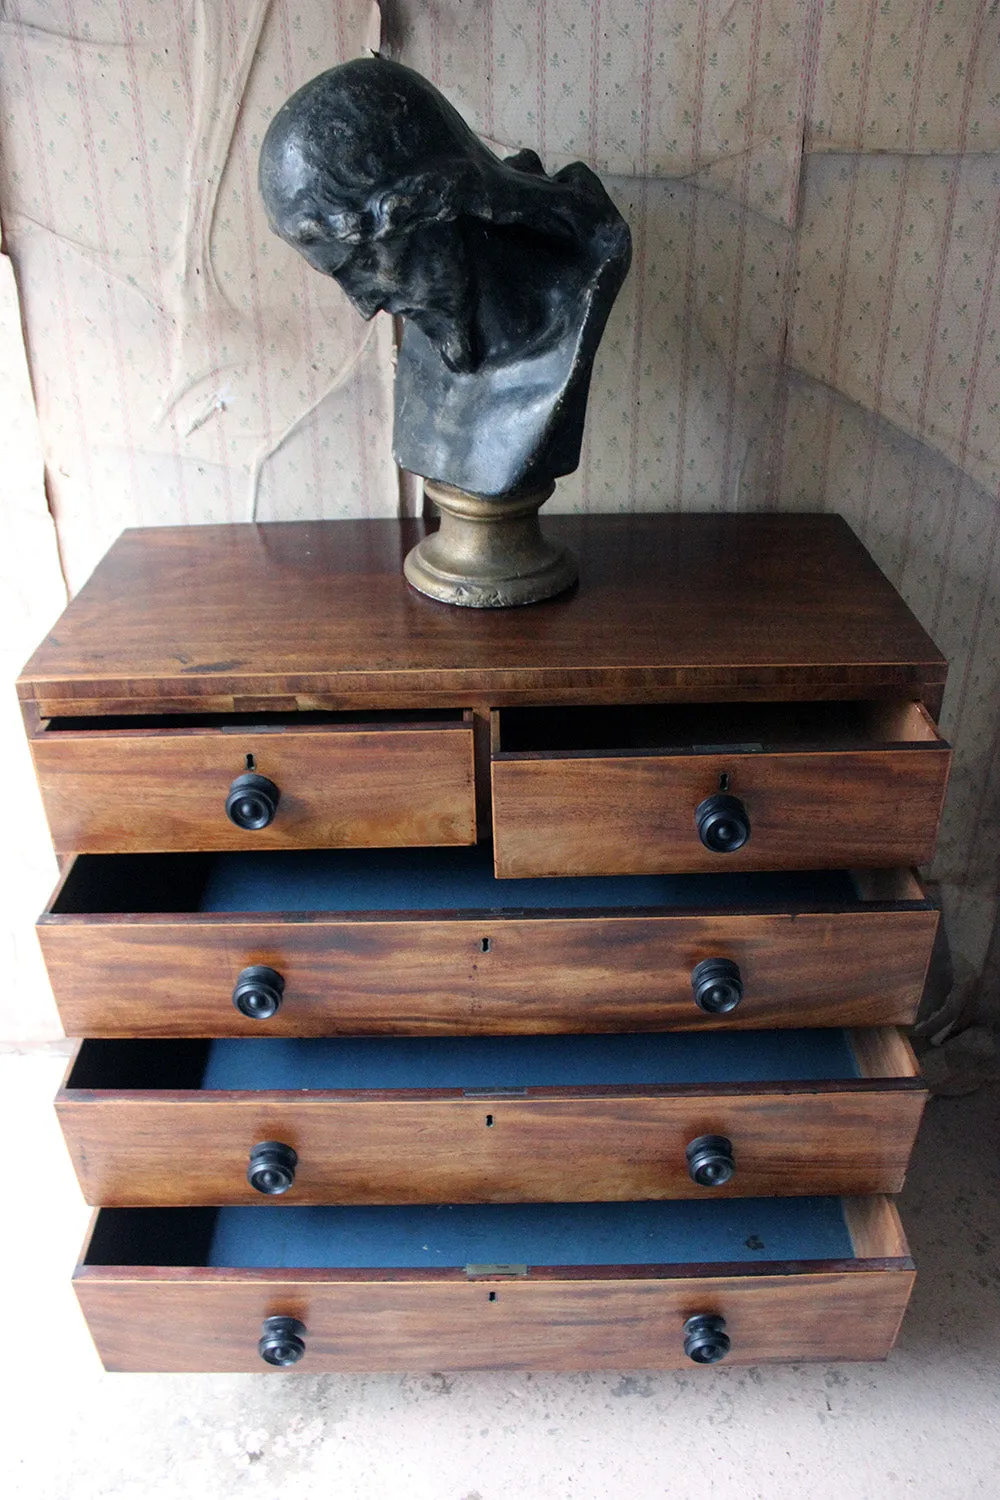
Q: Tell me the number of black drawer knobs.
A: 8